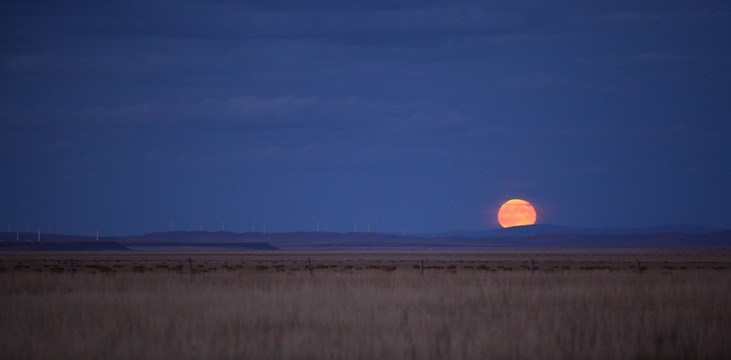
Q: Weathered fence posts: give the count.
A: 6